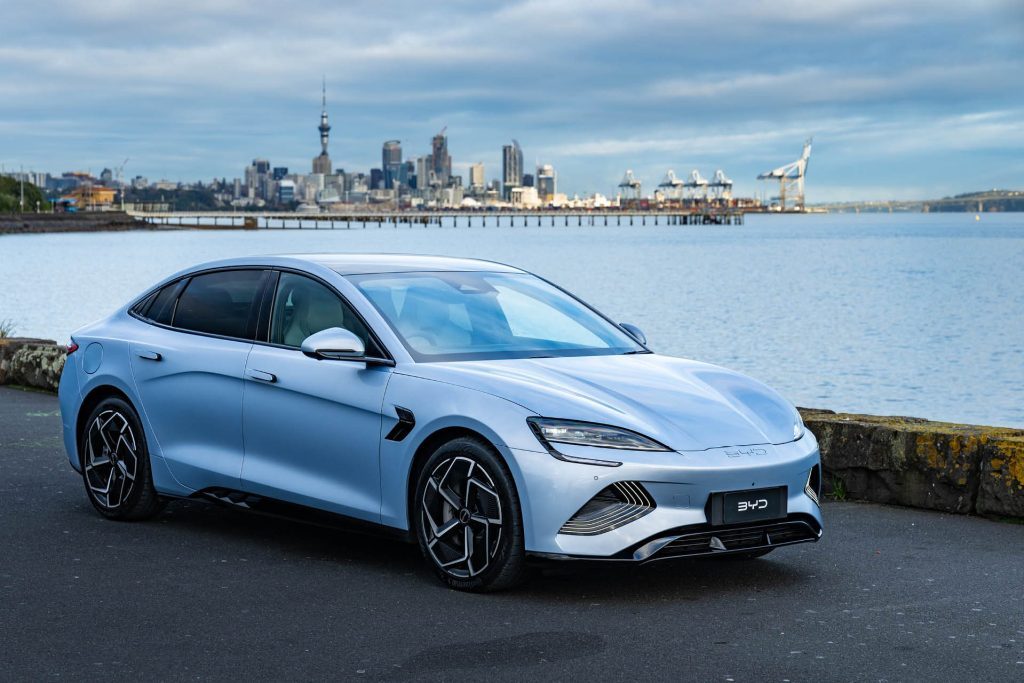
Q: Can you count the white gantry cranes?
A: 5